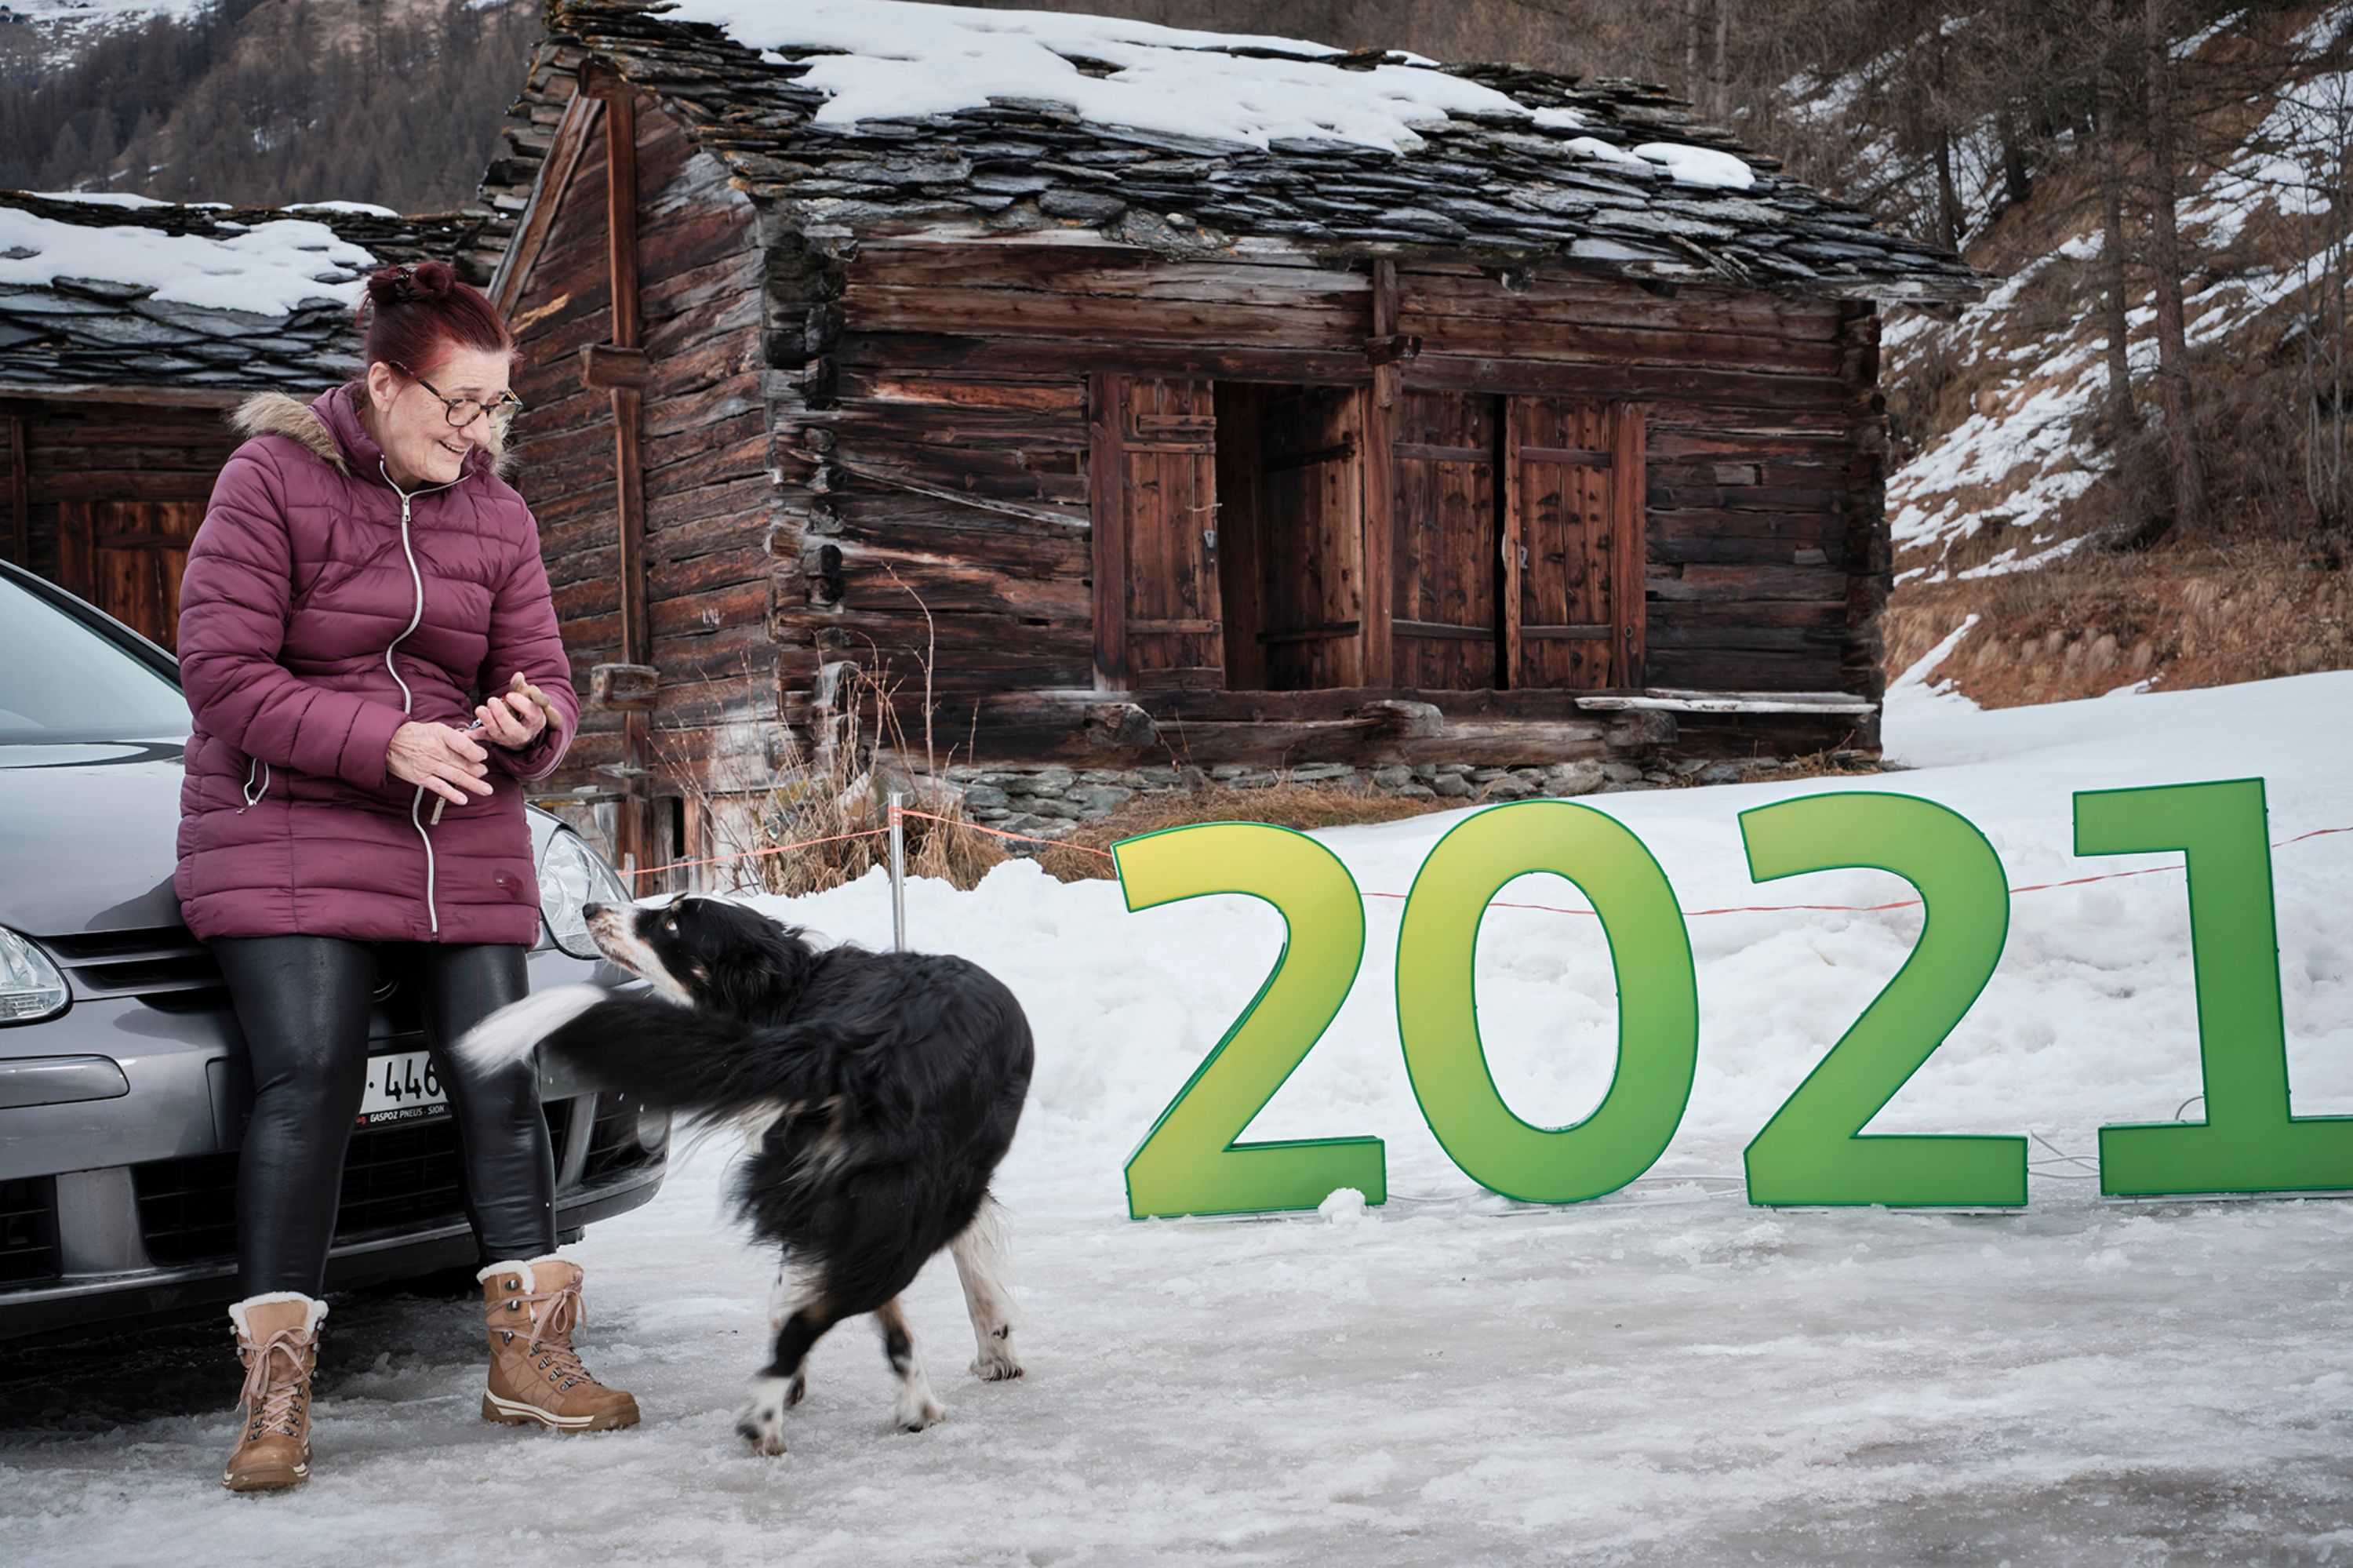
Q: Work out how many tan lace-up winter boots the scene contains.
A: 2